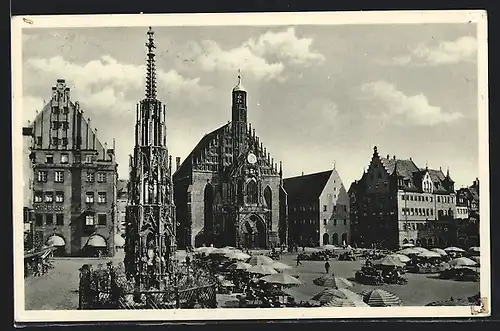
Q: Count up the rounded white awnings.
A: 2